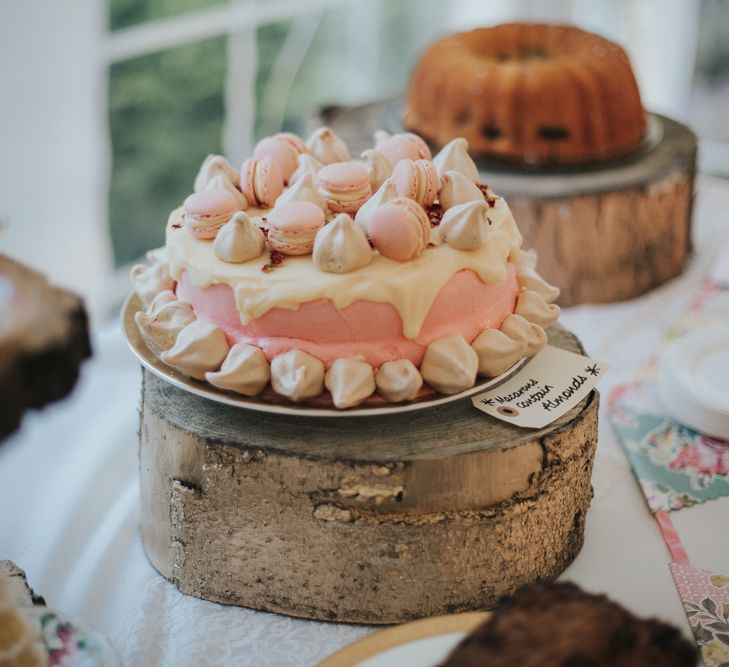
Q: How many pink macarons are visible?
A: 8